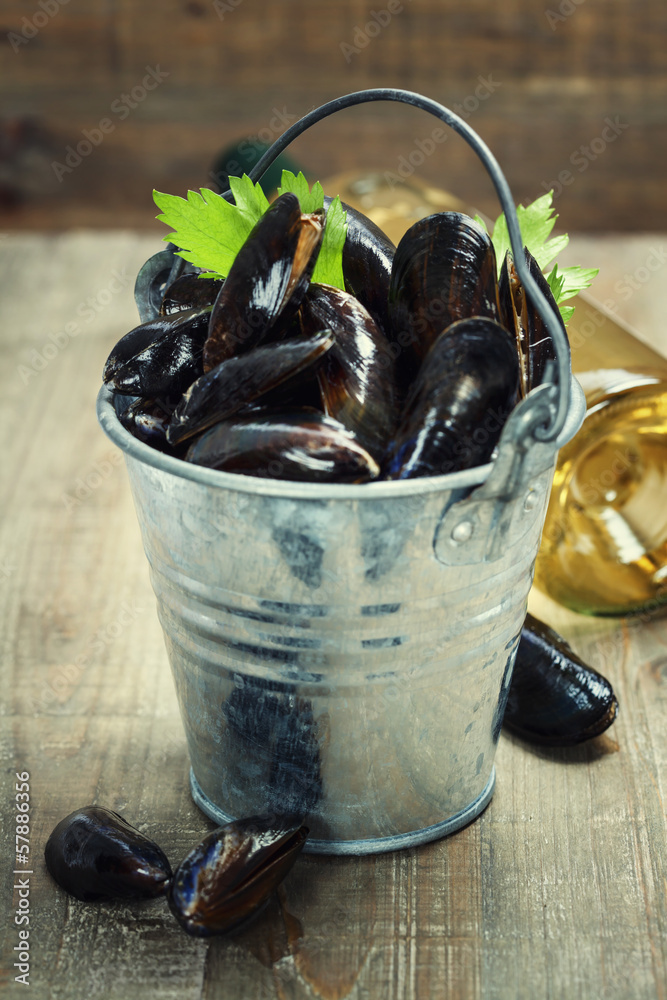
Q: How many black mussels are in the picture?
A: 14